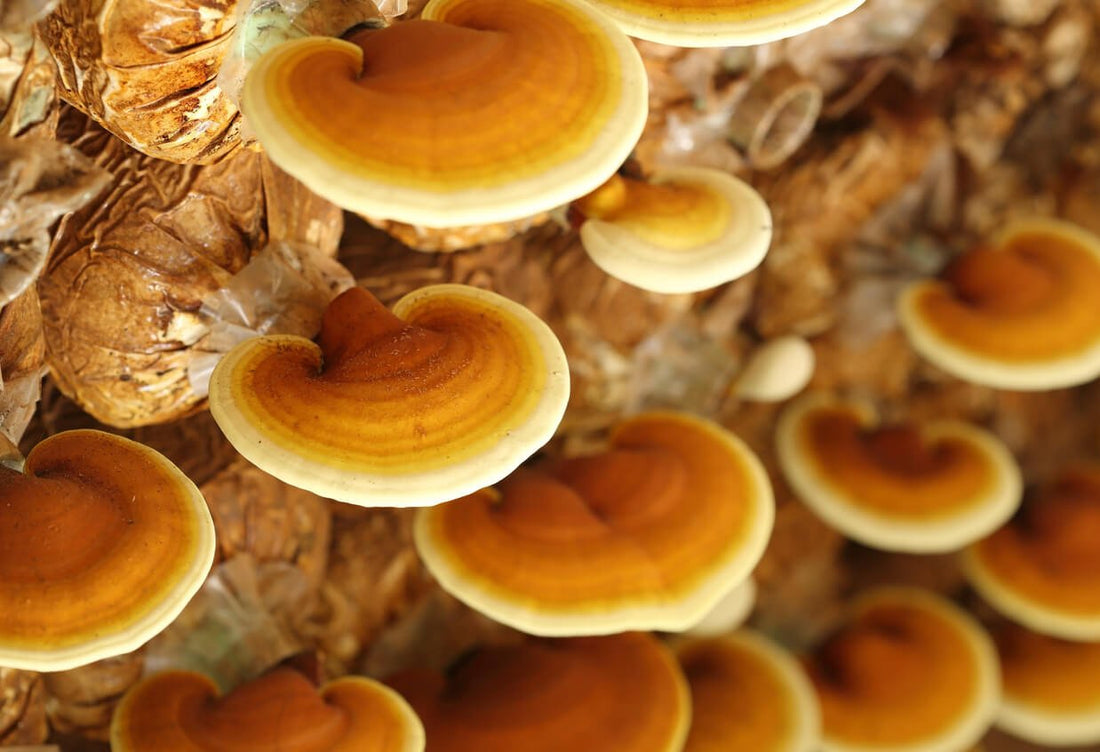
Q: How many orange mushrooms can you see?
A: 14